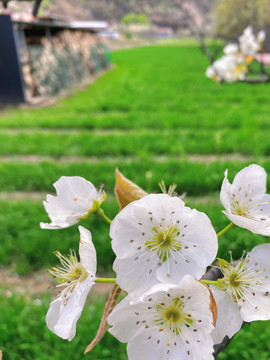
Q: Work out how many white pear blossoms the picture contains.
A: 6